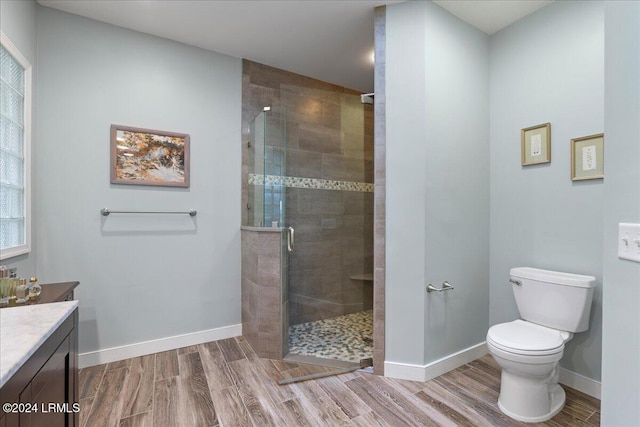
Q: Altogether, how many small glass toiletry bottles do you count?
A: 4